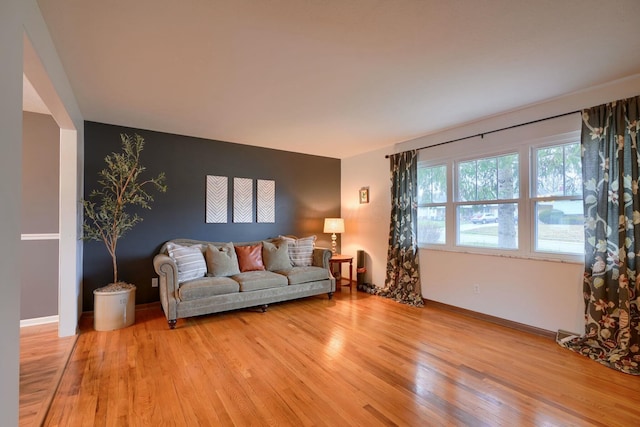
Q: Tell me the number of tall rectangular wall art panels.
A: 3